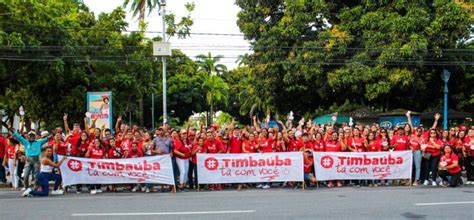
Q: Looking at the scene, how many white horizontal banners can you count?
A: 3